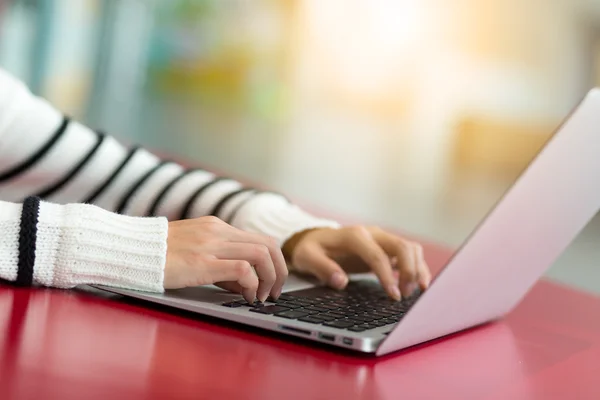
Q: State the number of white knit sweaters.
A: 1